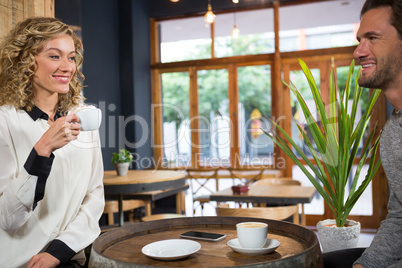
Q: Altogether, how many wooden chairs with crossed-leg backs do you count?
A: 2